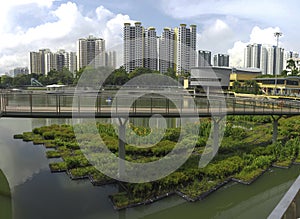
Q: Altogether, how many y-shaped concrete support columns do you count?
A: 3